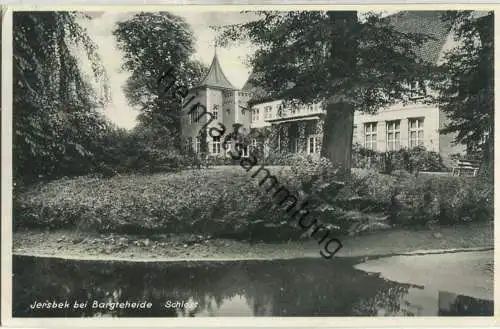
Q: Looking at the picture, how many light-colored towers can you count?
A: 1